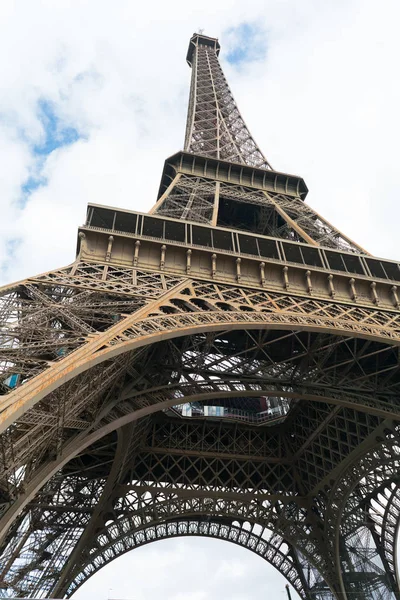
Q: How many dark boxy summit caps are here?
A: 1